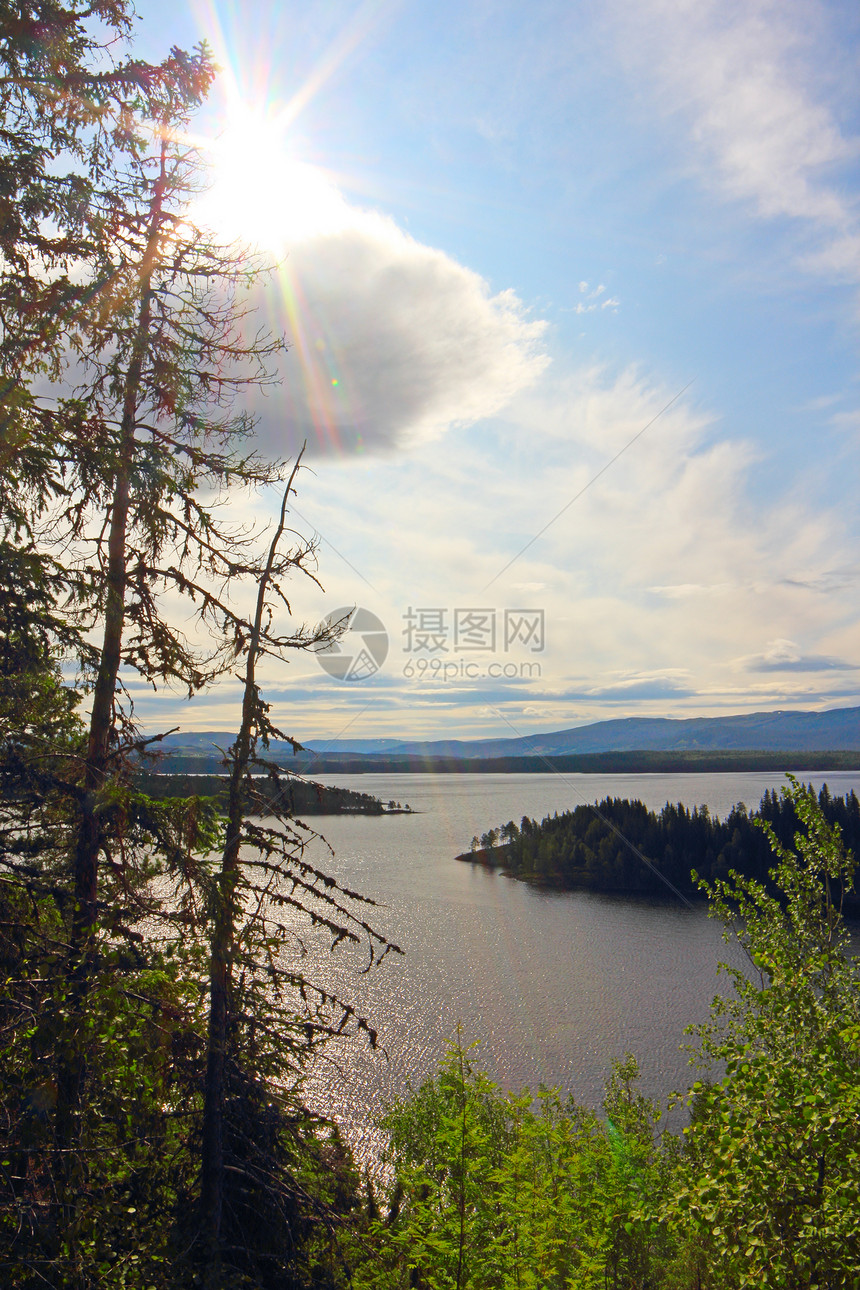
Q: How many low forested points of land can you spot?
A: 2